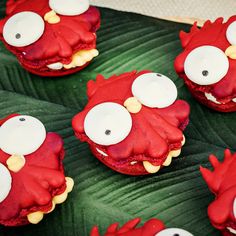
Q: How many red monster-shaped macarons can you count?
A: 6